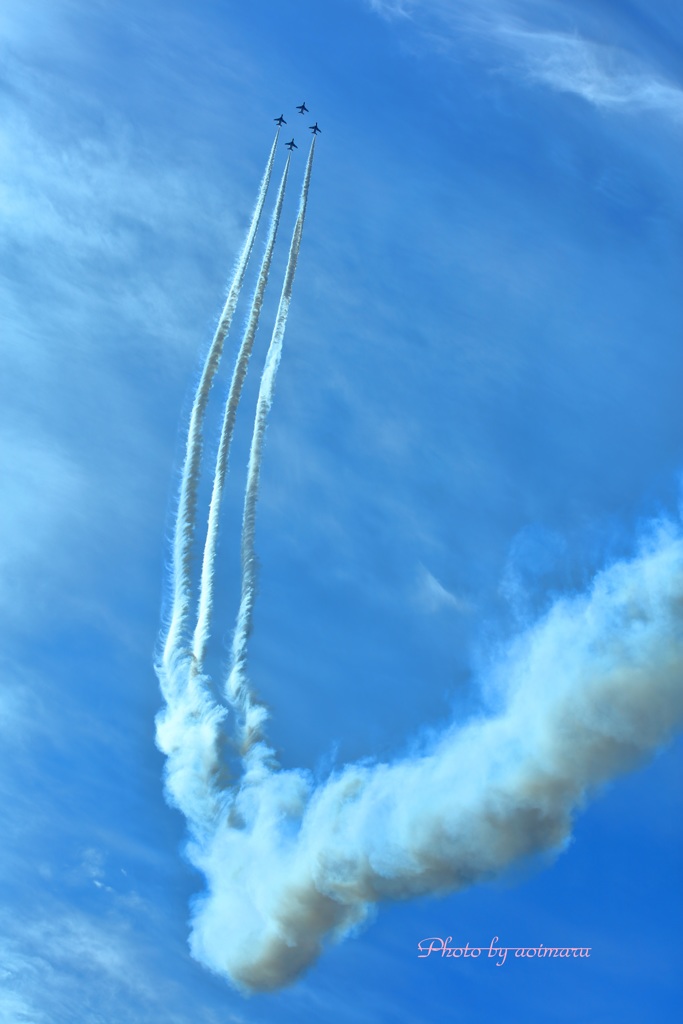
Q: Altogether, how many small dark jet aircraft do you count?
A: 4